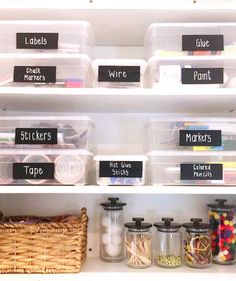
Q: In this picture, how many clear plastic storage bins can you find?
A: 10